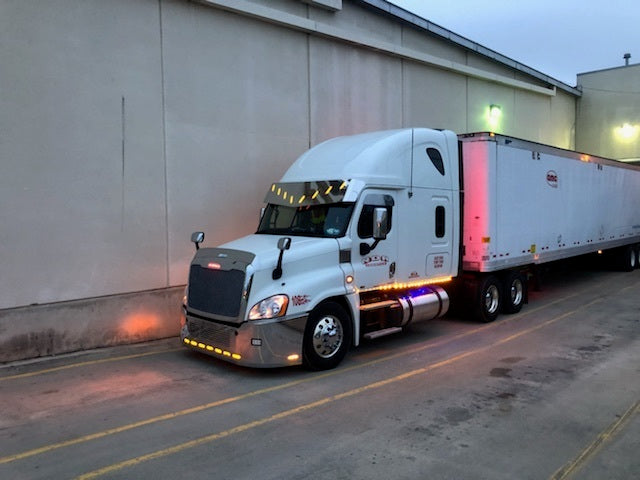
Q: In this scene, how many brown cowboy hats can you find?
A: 0